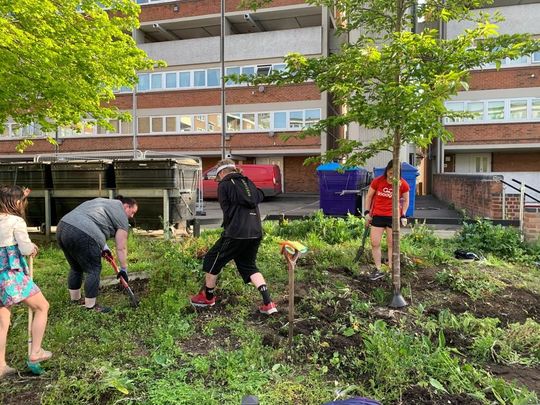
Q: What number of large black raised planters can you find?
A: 3